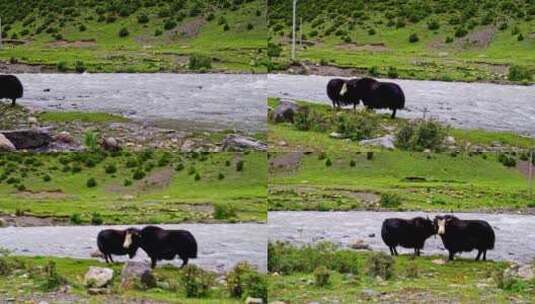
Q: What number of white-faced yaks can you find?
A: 3